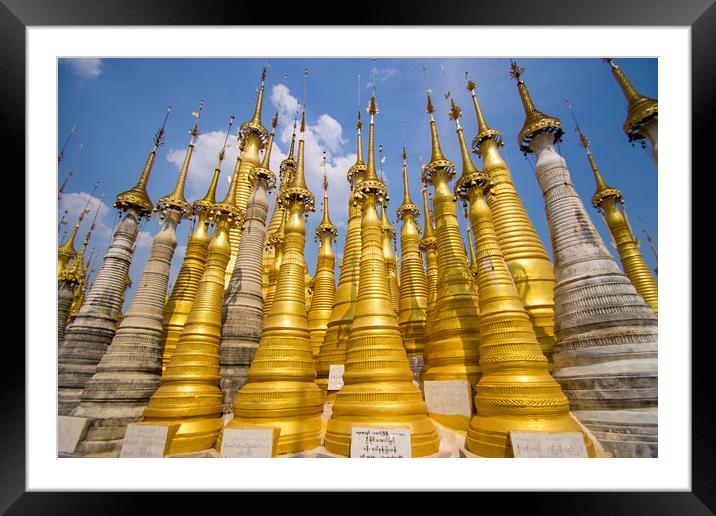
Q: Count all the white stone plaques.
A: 7